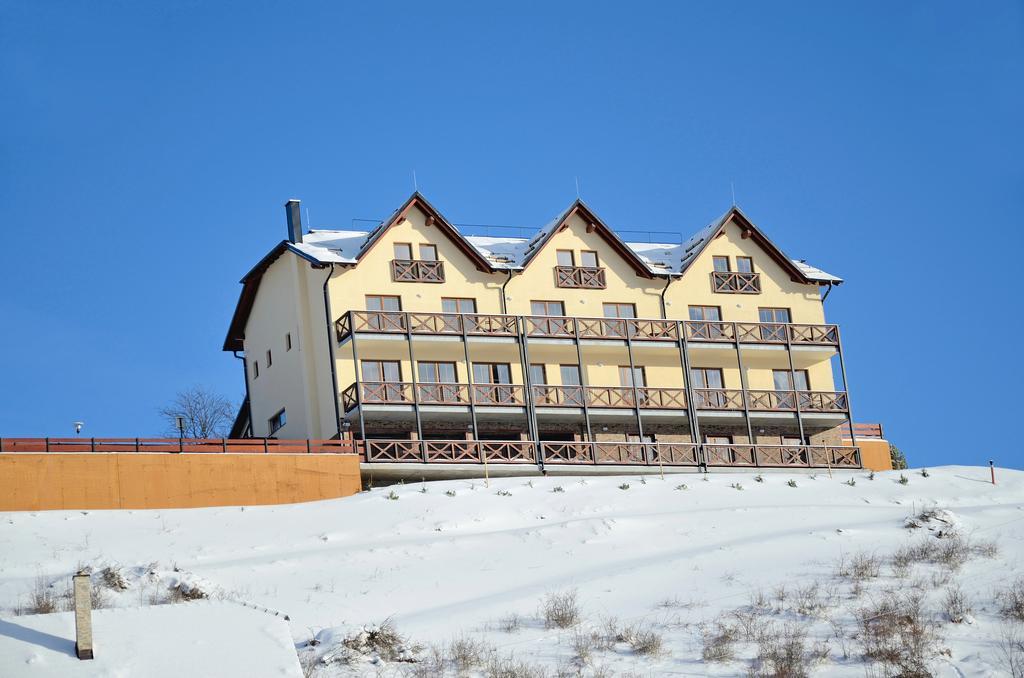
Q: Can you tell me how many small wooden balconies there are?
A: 3